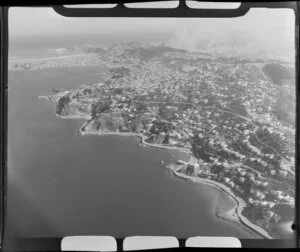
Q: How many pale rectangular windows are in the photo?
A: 6